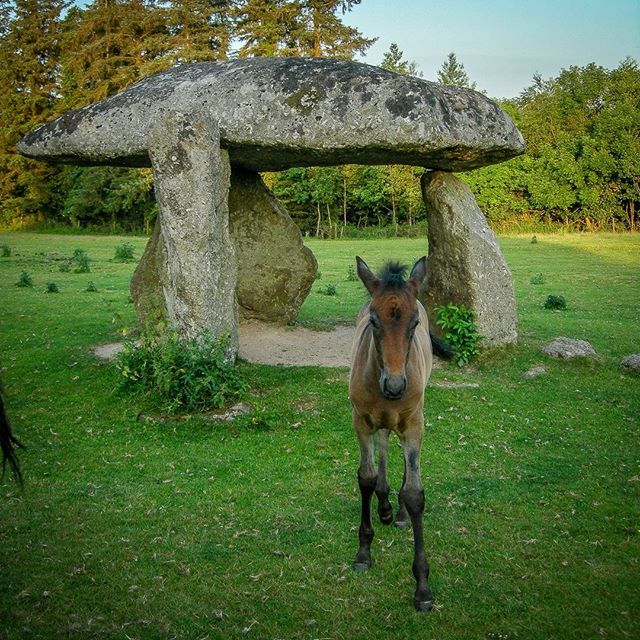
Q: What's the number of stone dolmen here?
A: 1